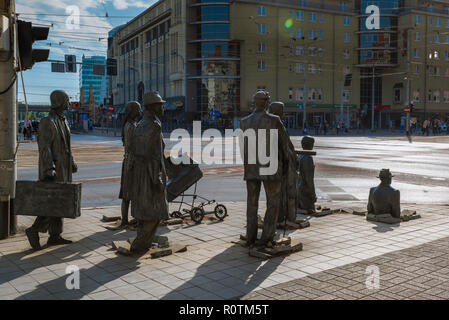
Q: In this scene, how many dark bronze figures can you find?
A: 7